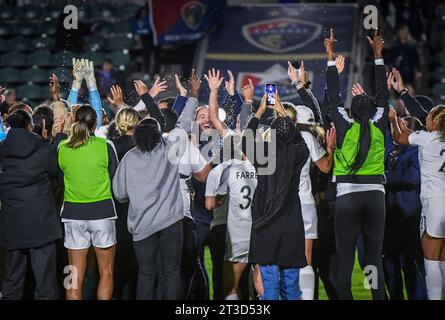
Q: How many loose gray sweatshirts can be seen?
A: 1